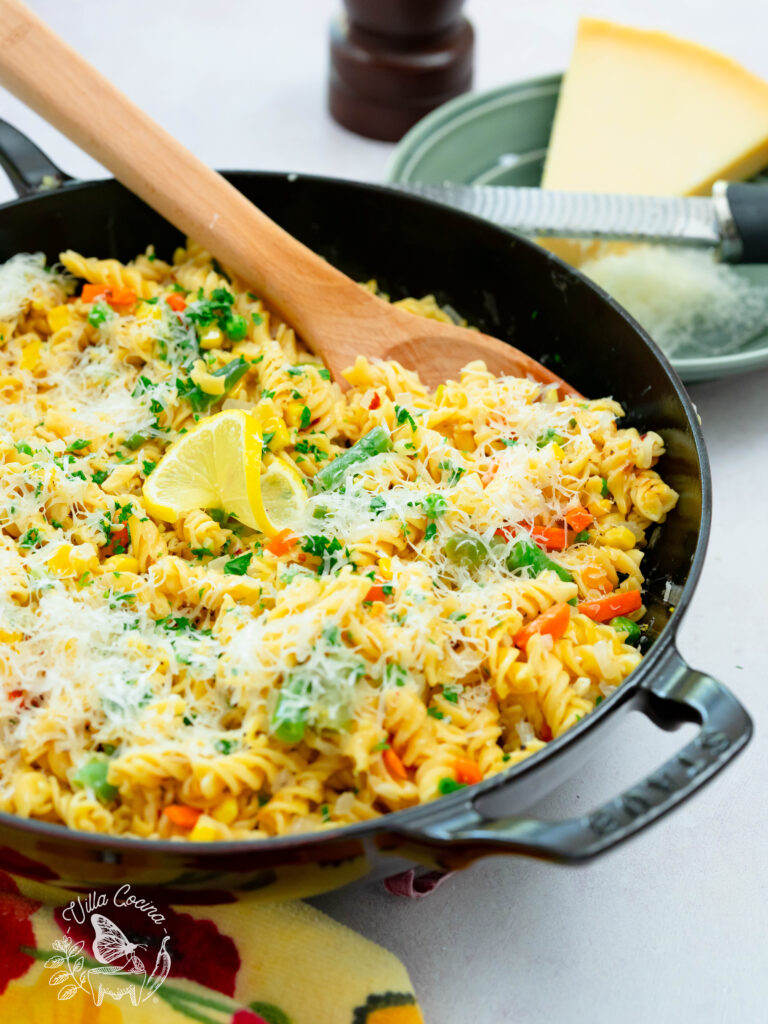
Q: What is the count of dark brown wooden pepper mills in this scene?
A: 1